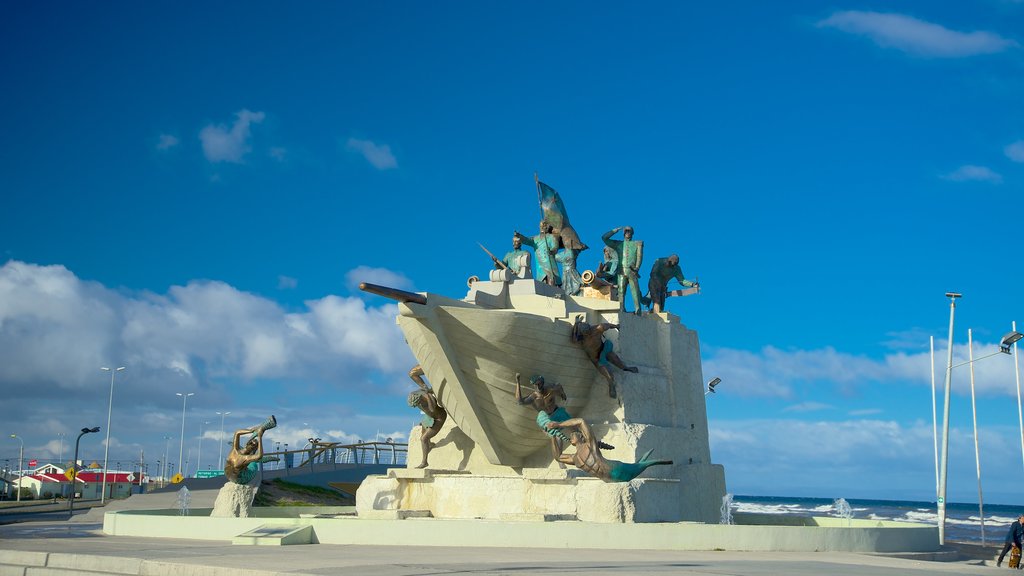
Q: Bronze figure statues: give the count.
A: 11